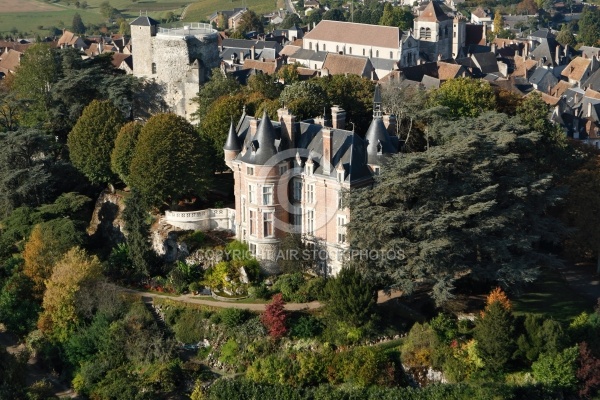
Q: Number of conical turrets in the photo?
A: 3